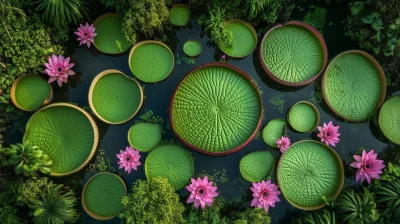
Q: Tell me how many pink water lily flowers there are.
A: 8